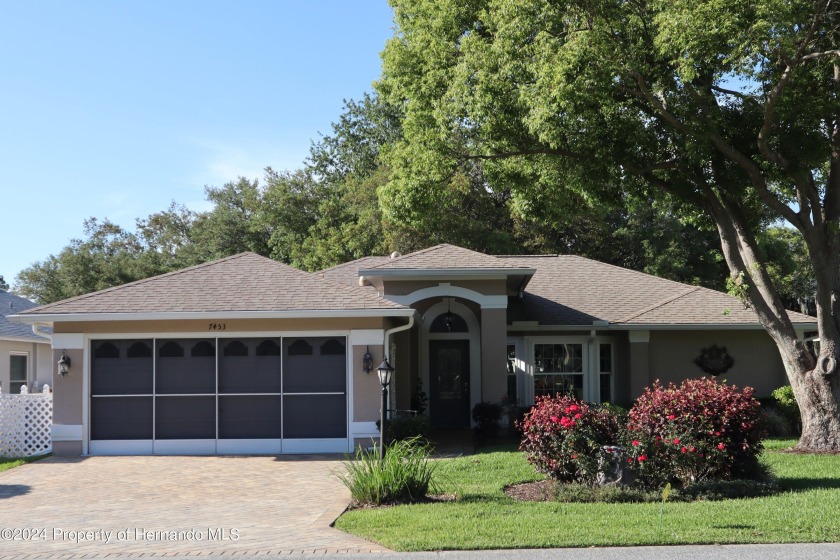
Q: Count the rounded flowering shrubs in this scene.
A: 2